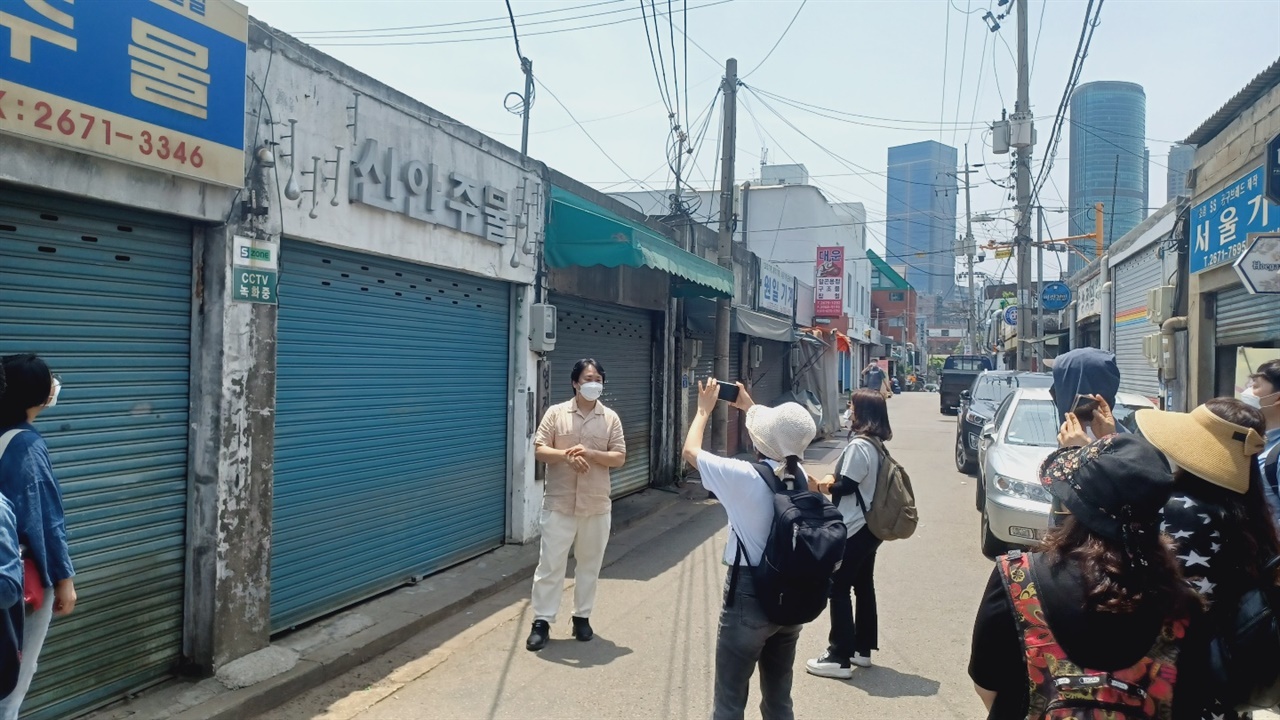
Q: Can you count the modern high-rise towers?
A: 3